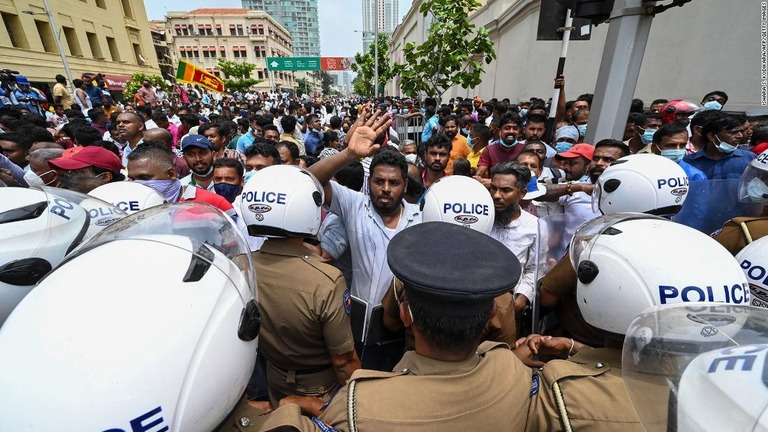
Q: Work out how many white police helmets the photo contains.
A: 10